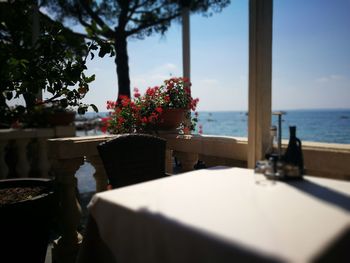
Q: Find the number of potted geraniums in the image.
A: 1